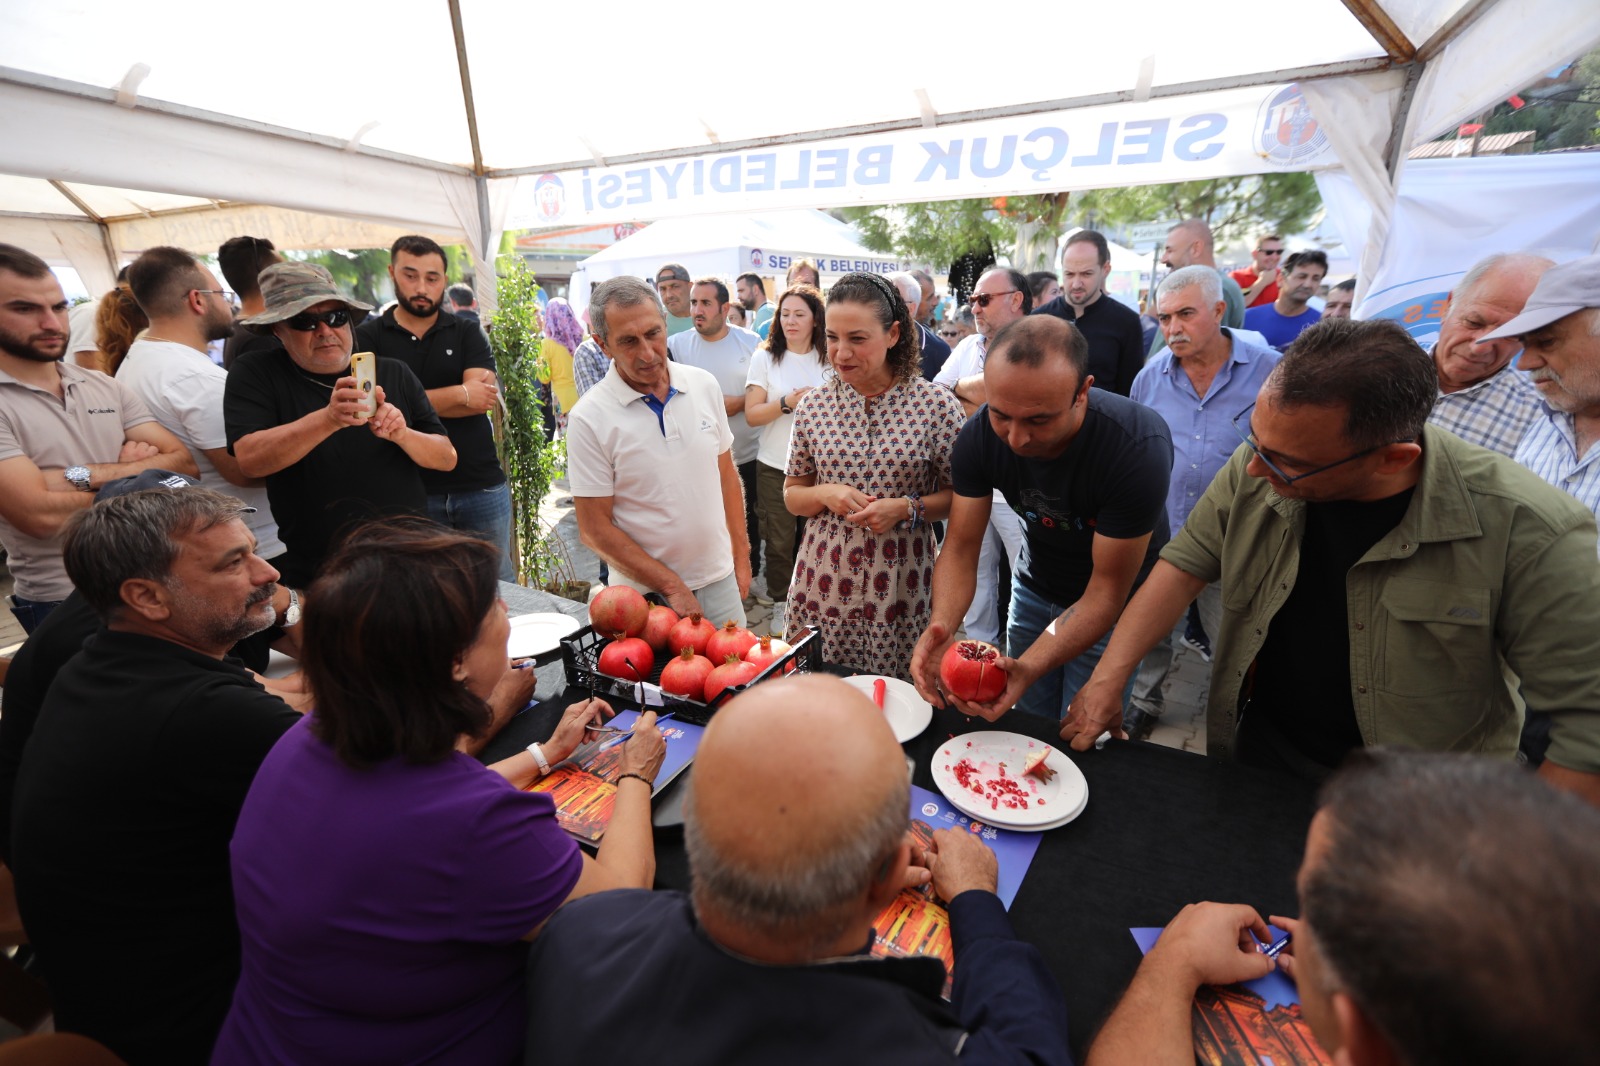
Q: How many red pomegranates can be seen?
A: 9